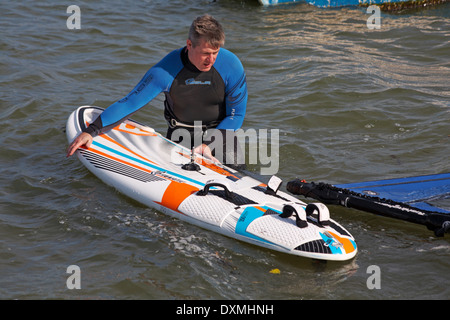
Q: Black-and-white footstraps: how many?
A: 4